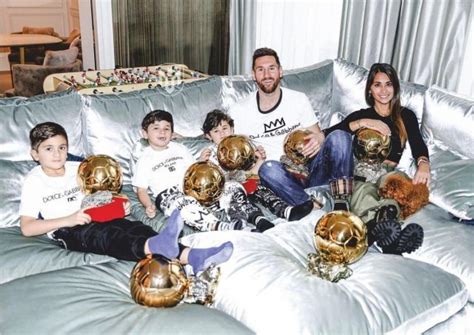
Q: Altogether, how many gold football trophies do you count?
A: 7